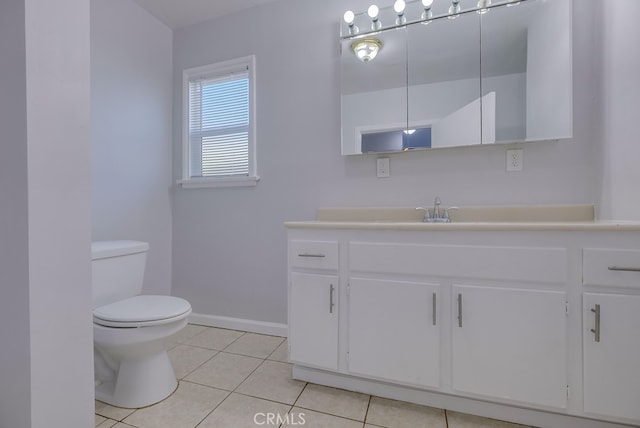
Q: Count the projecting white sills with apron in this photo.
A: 1